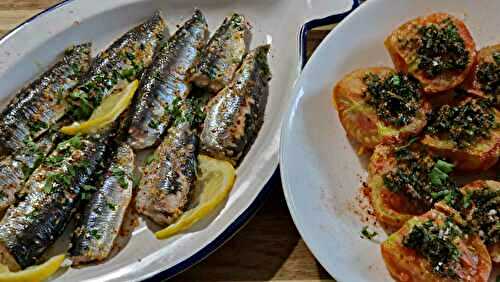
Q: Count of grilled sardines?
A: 9